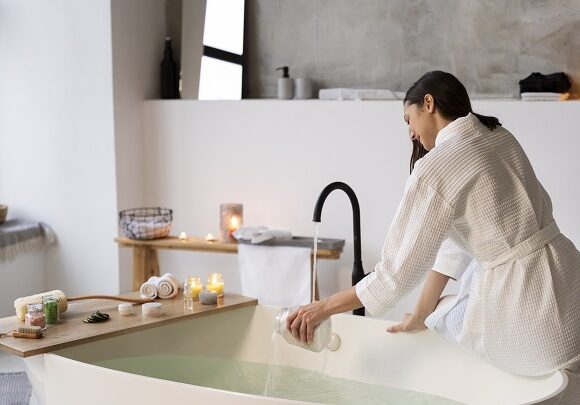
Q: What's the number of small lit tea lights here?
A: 2